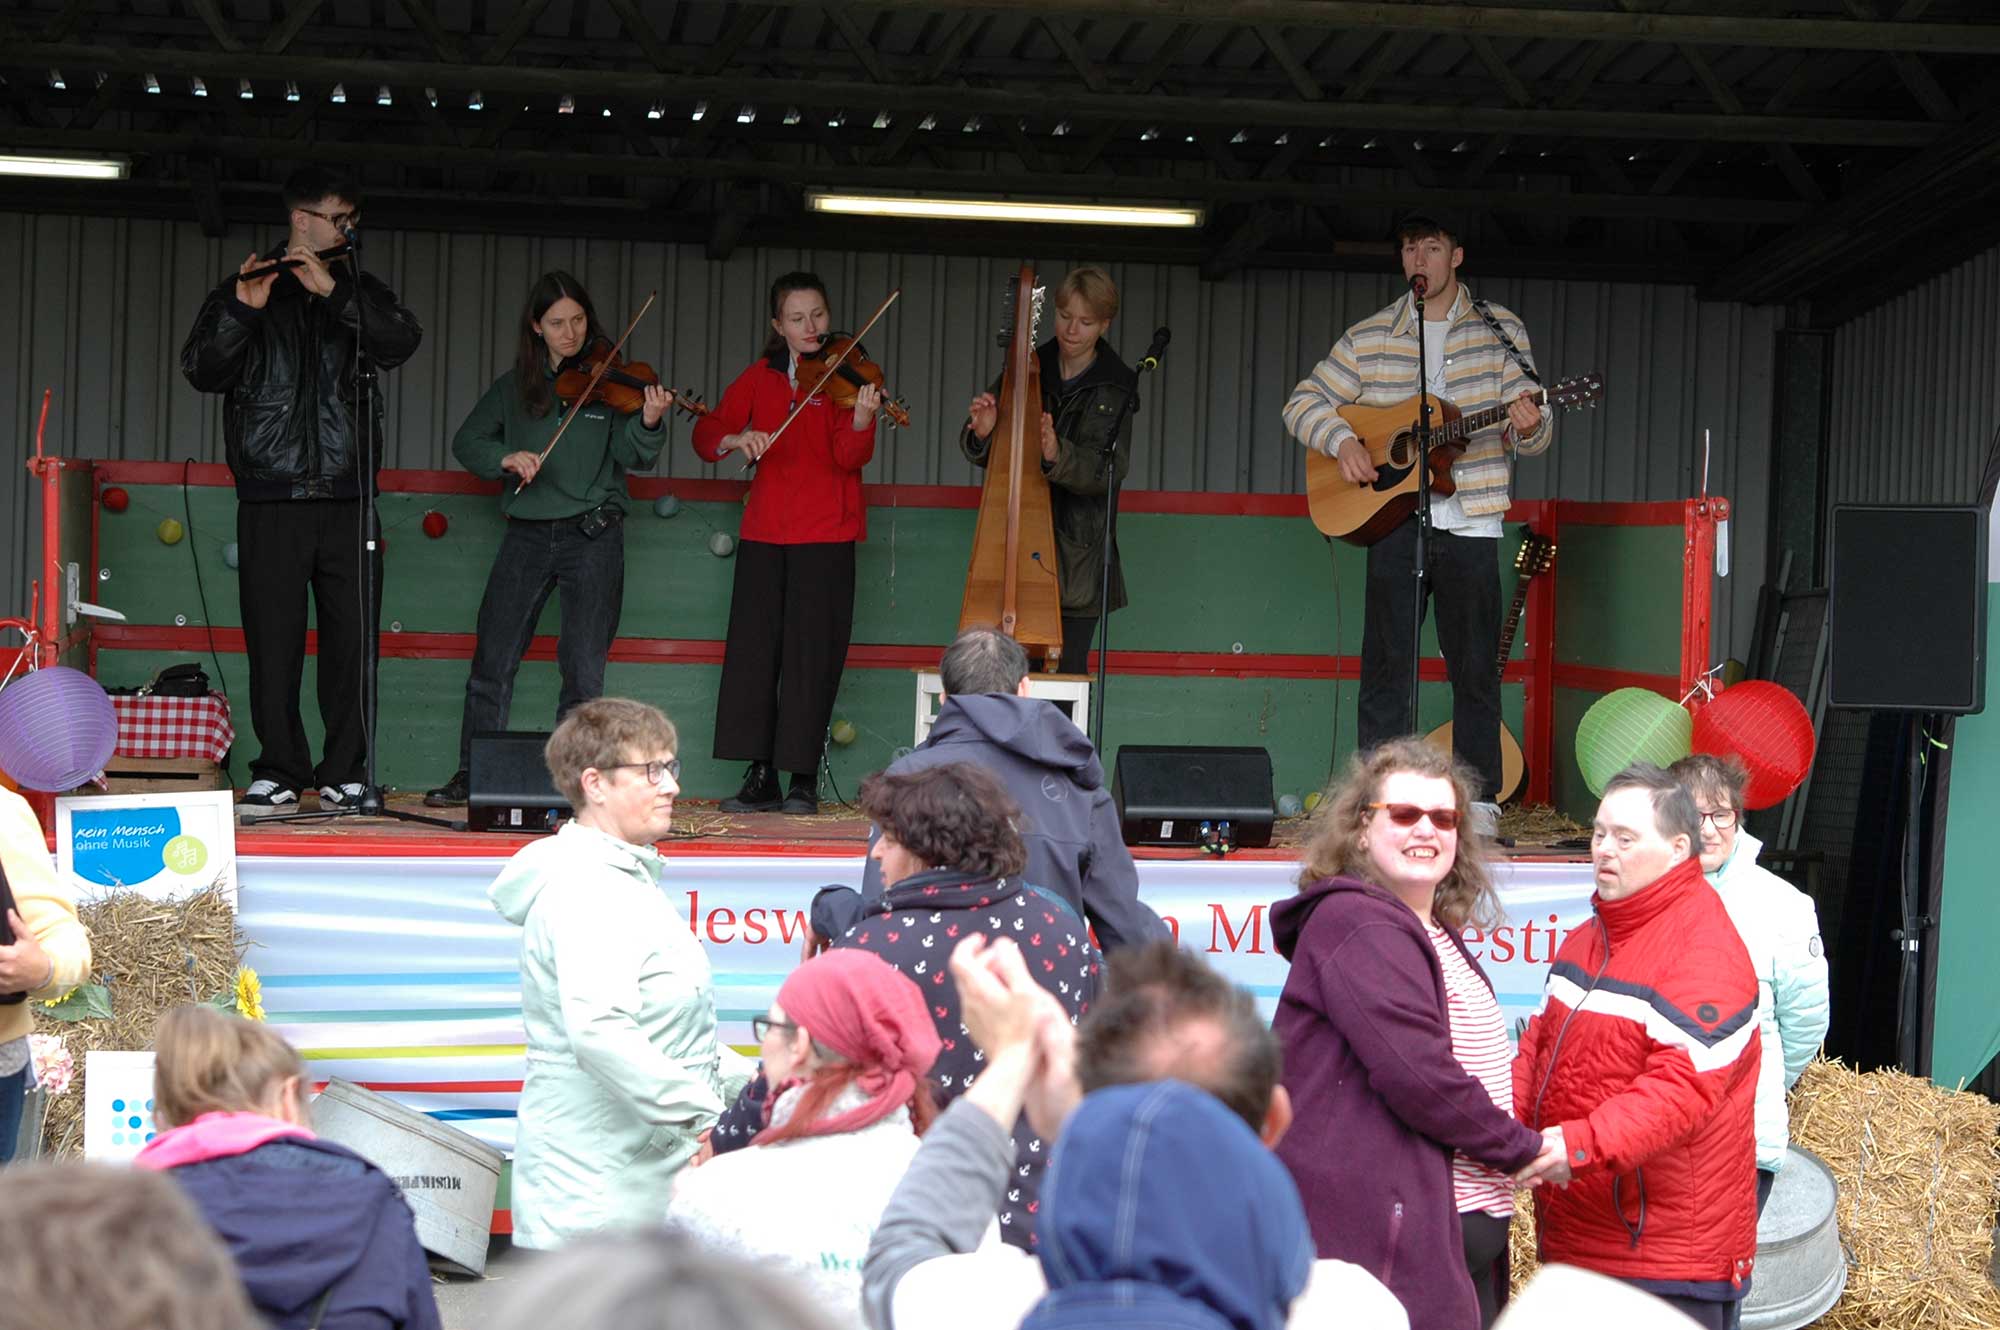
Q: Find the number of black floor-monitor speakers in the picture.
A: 2